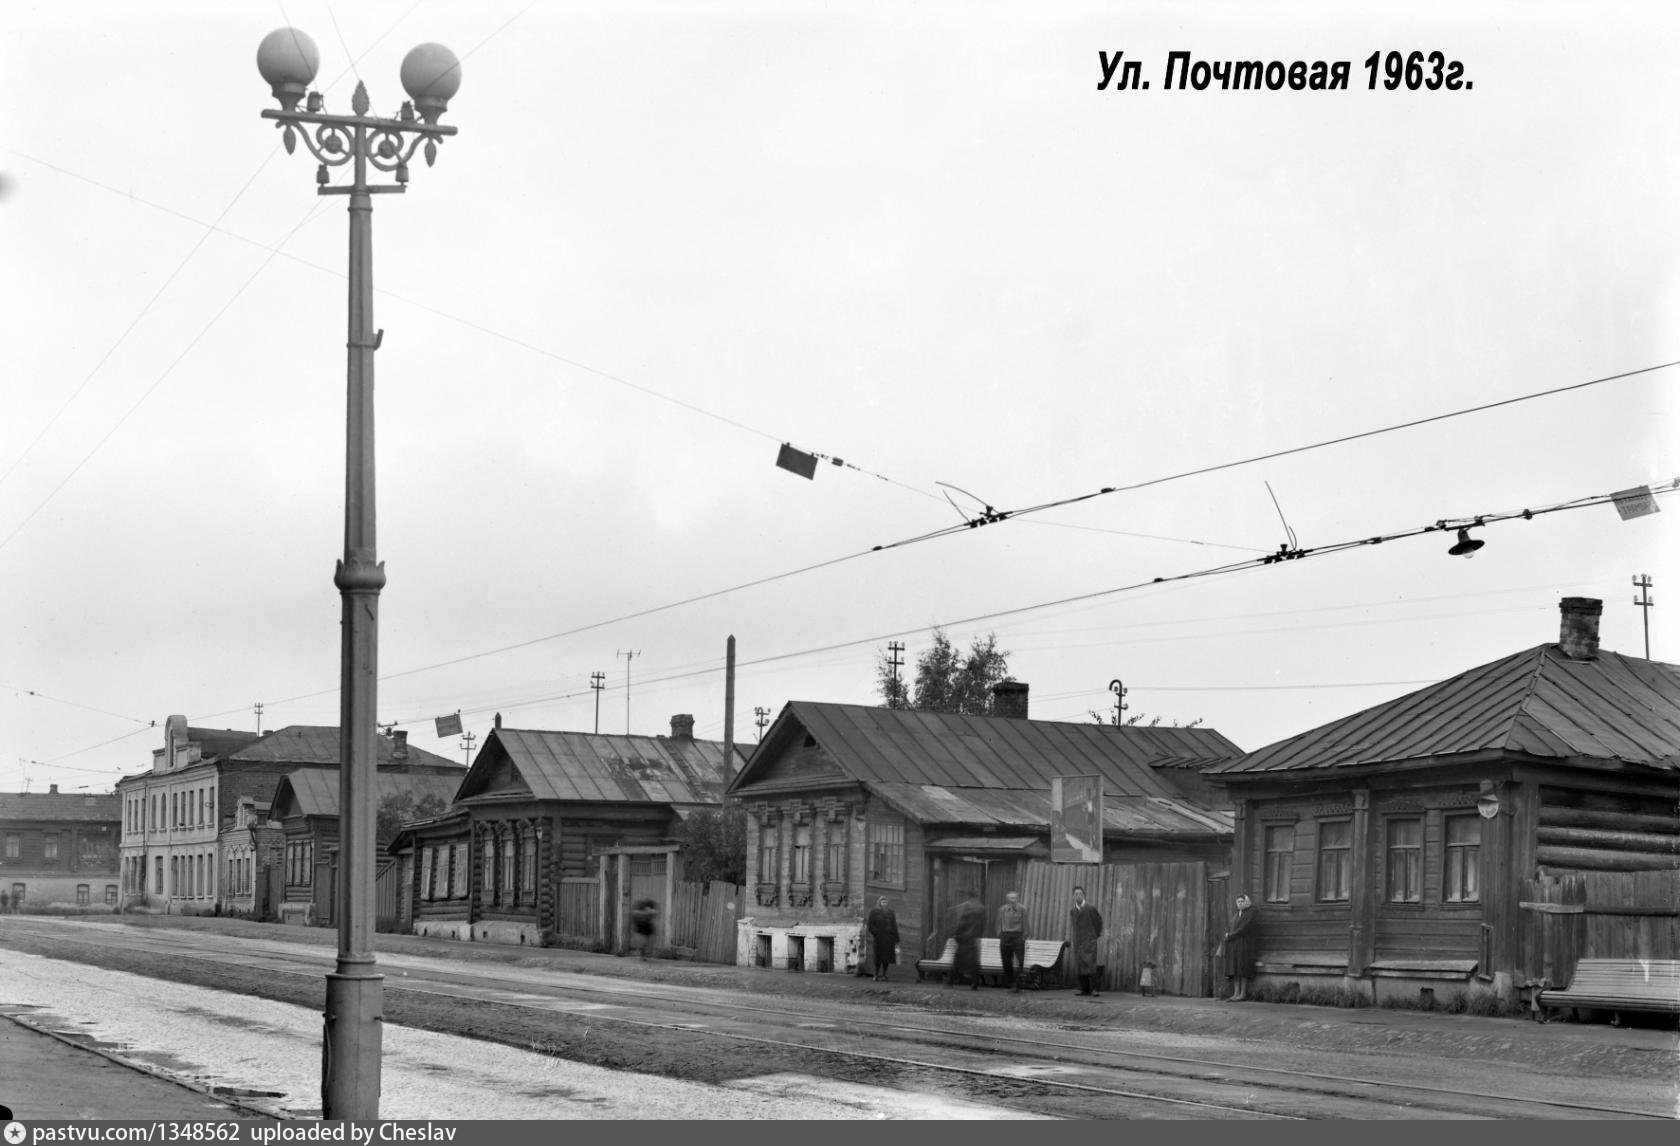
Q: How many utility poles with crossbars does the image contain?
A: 7